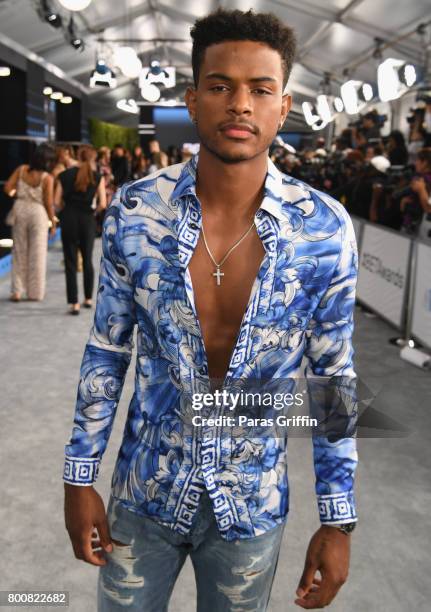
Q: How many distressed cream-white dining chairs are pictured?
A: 0